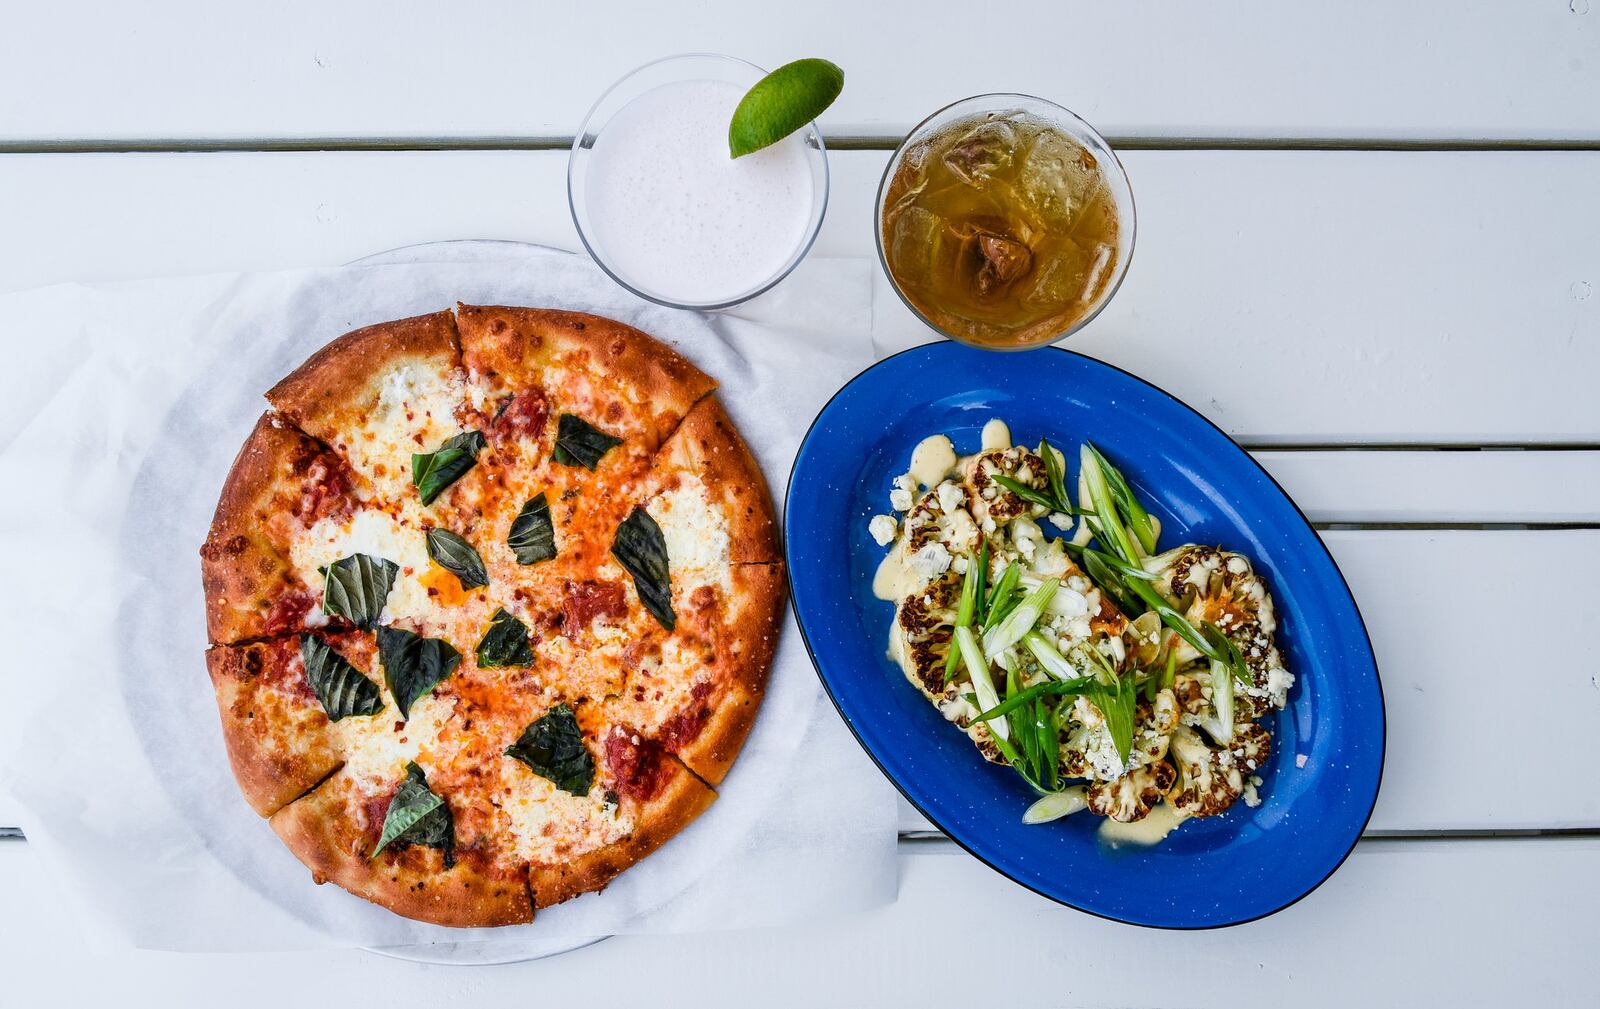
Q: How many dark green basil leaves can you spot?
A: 11